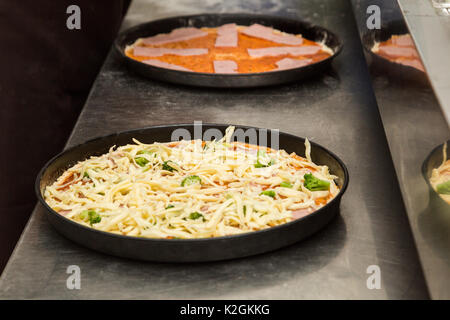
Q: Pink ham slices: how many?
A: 8